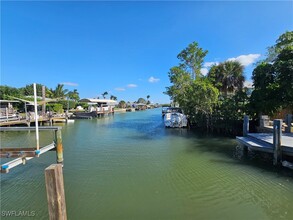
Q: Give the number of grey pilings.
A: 3